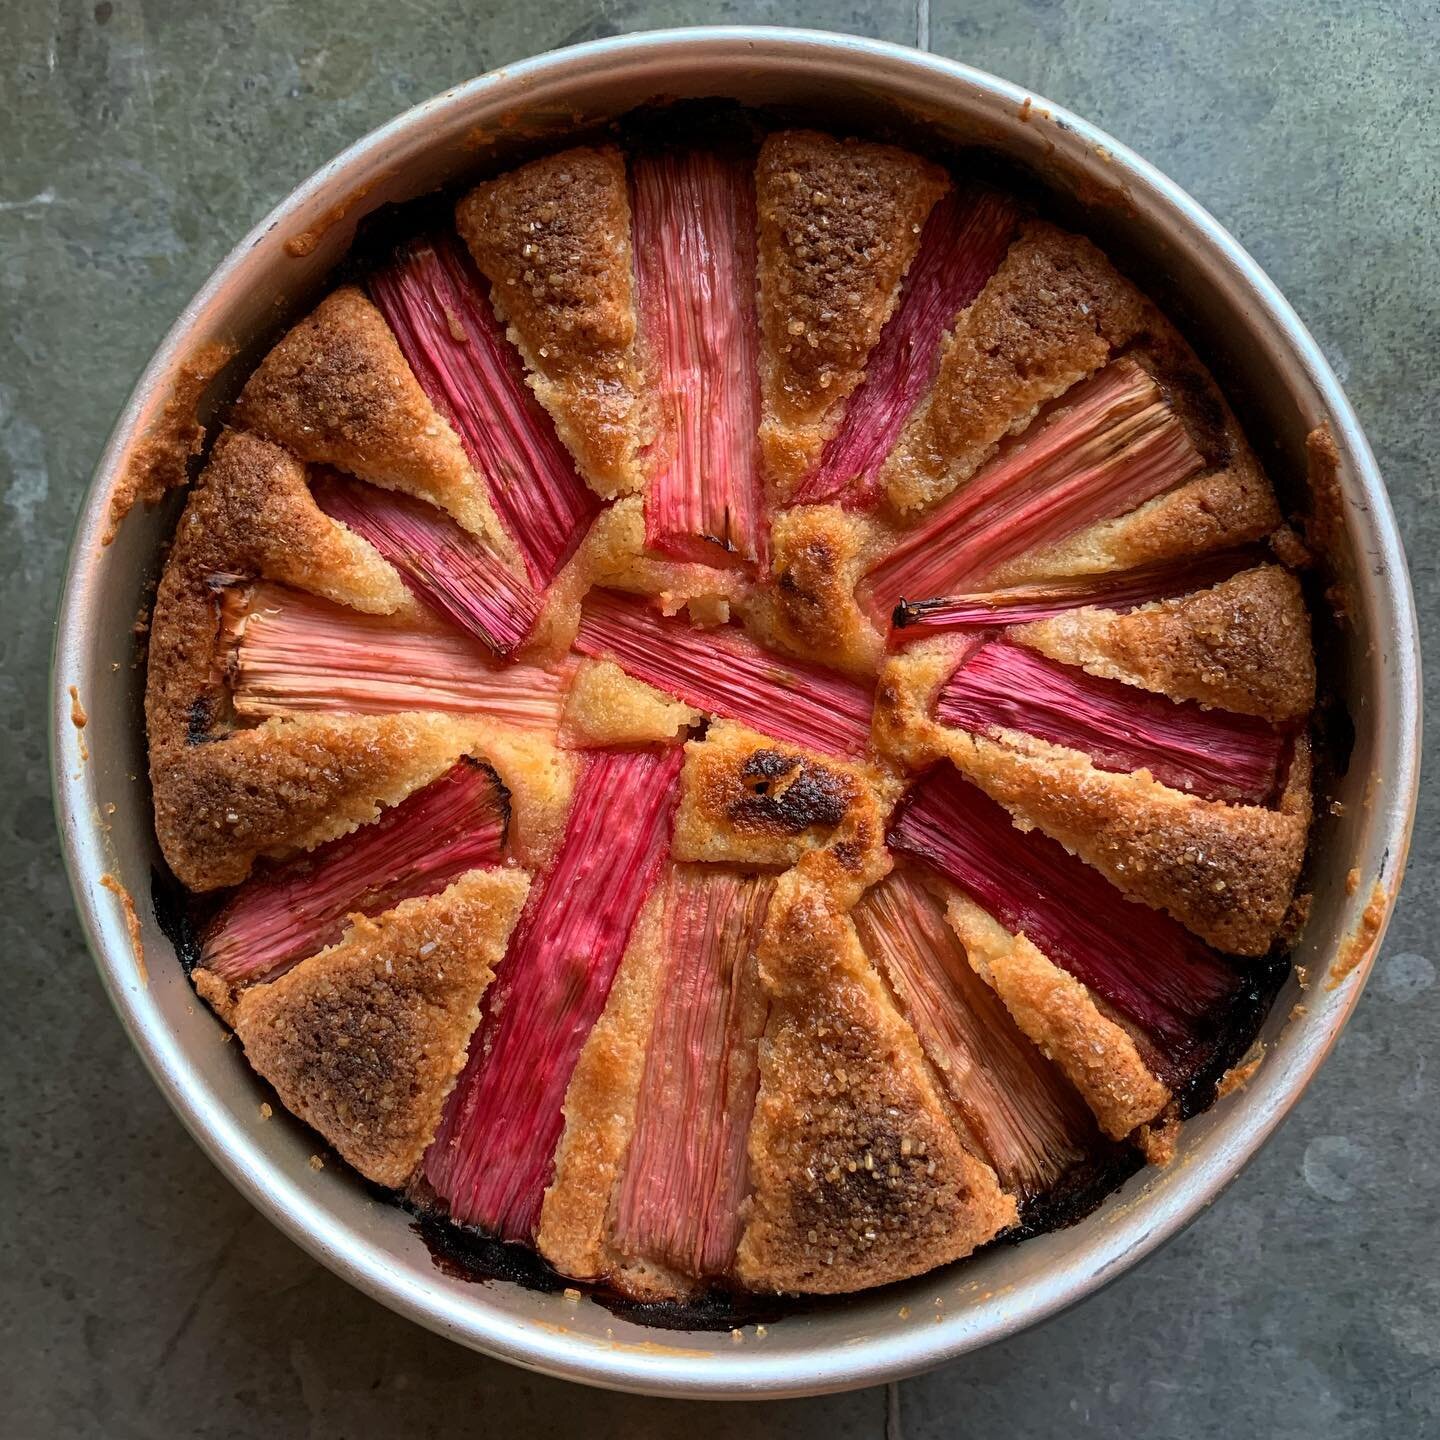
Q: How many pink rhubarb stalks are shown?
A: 14